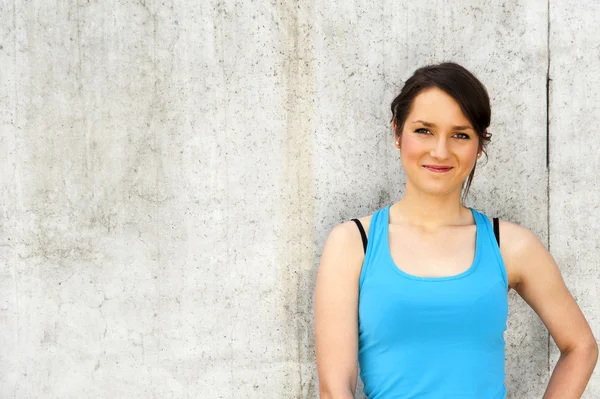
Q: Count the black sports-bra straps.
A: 2